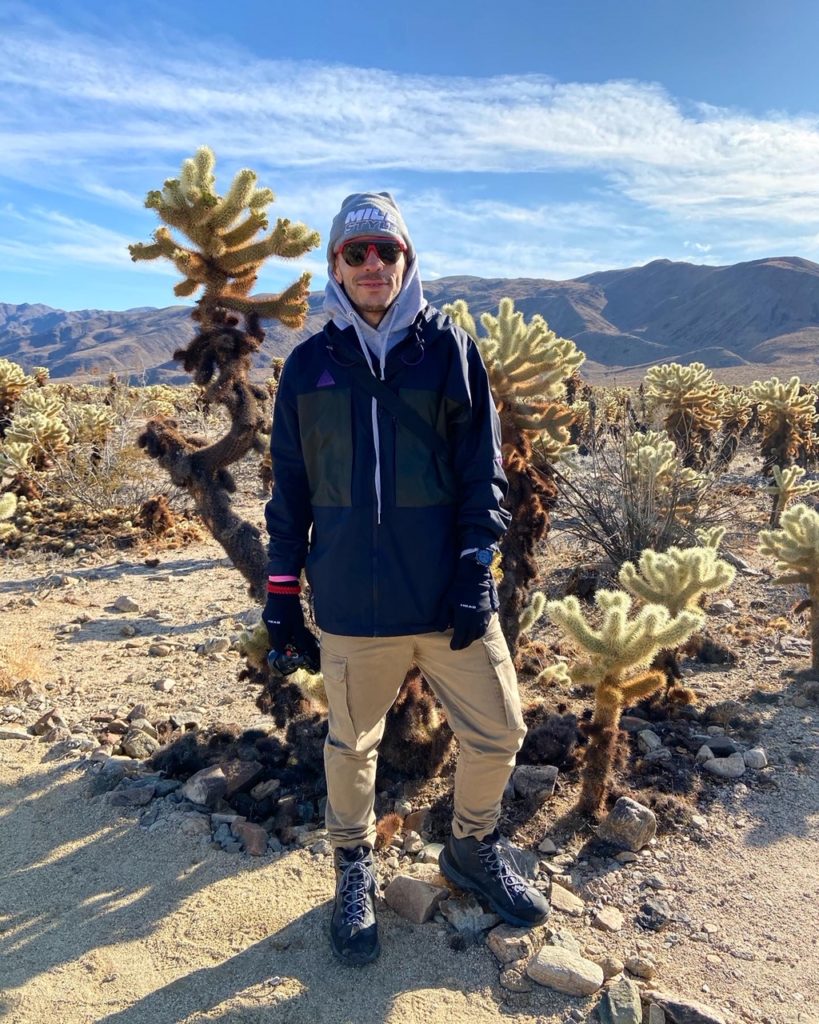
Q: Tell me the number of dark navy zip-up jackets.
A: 1